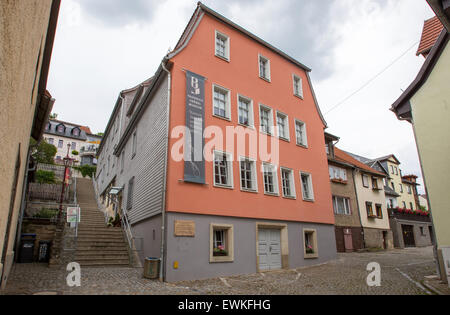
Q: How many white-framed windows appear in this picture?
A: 13